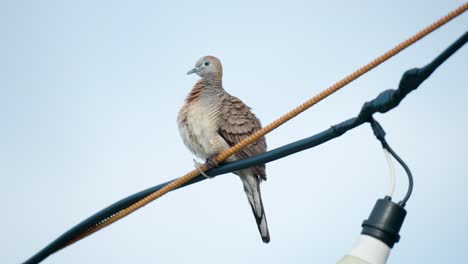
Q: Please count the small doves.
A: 1